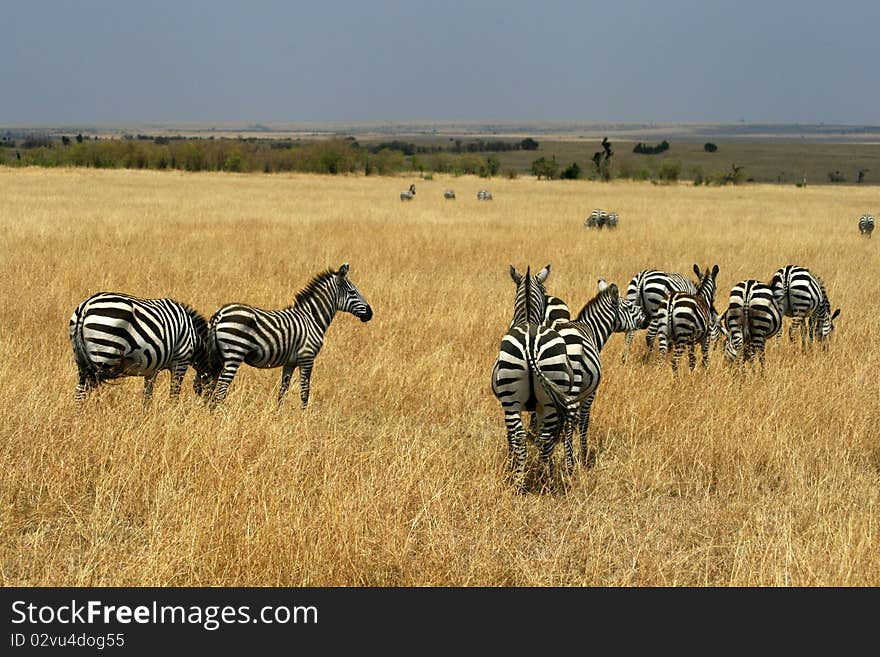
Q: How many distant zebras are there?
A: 6